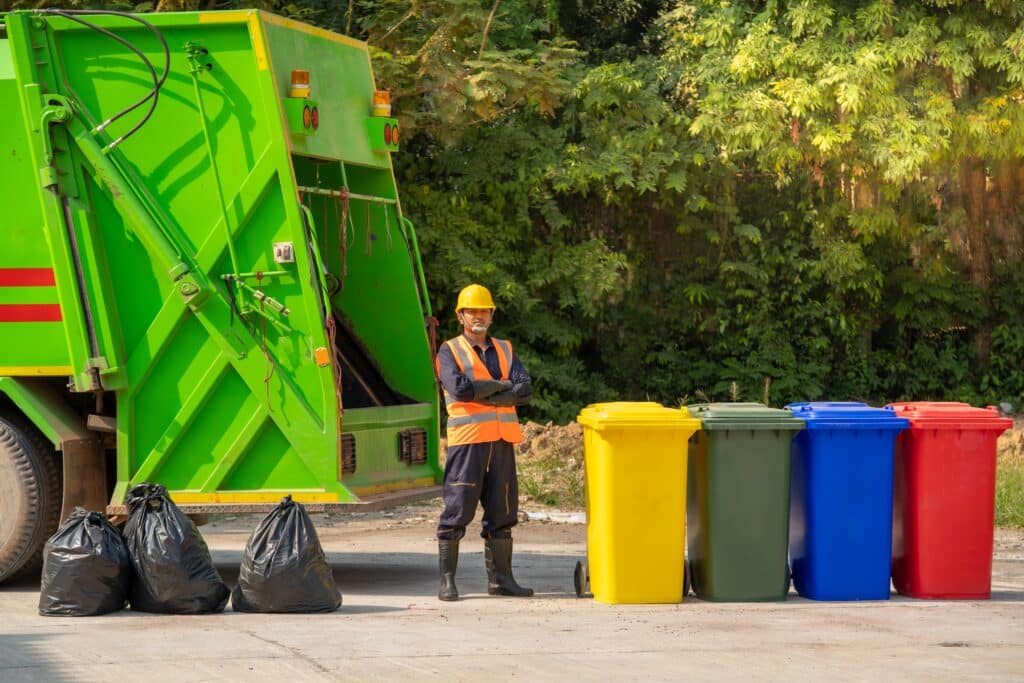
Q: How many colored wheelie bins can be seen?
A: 4